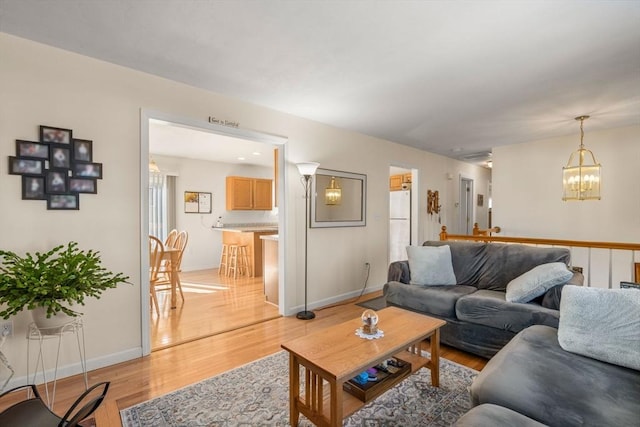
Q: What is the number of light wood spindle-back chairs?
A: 3